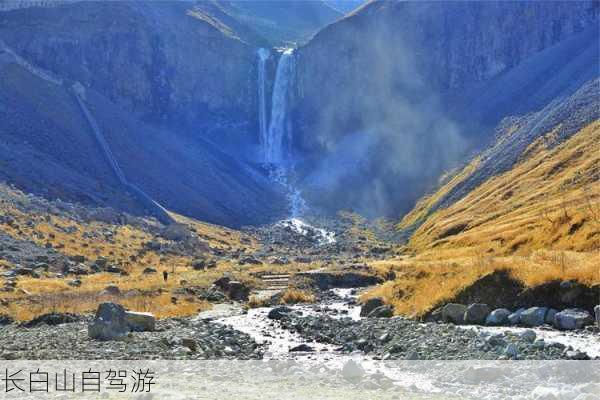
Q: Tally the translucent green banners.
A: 0